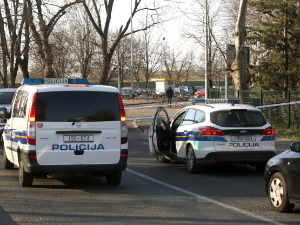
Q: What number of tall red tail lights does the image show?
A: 2